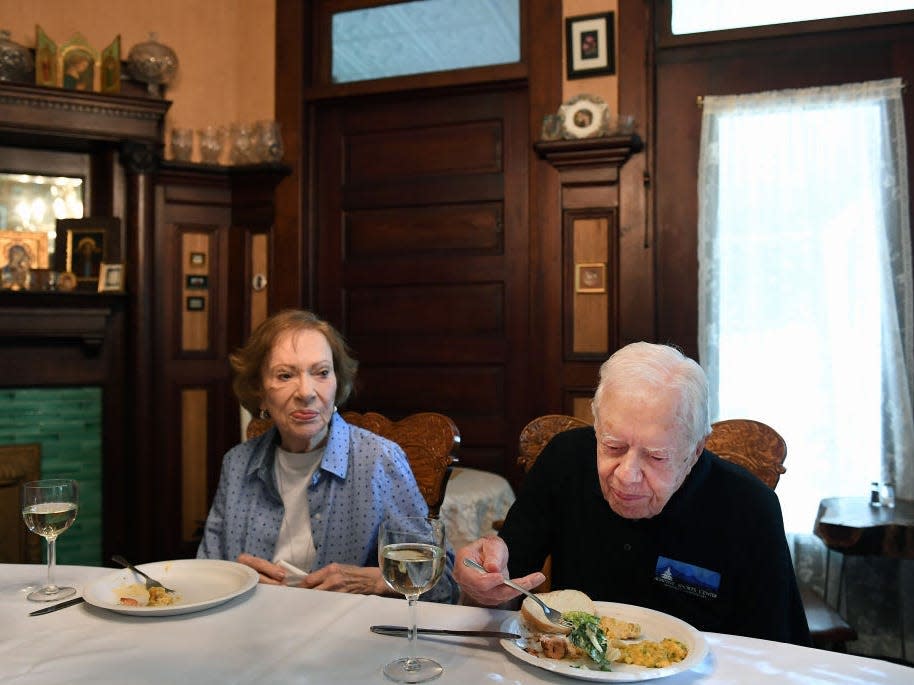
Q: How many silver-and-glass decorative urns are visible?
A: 2